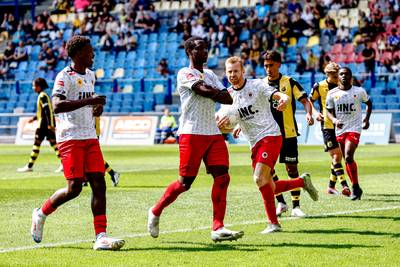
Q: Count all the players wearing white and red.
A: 4